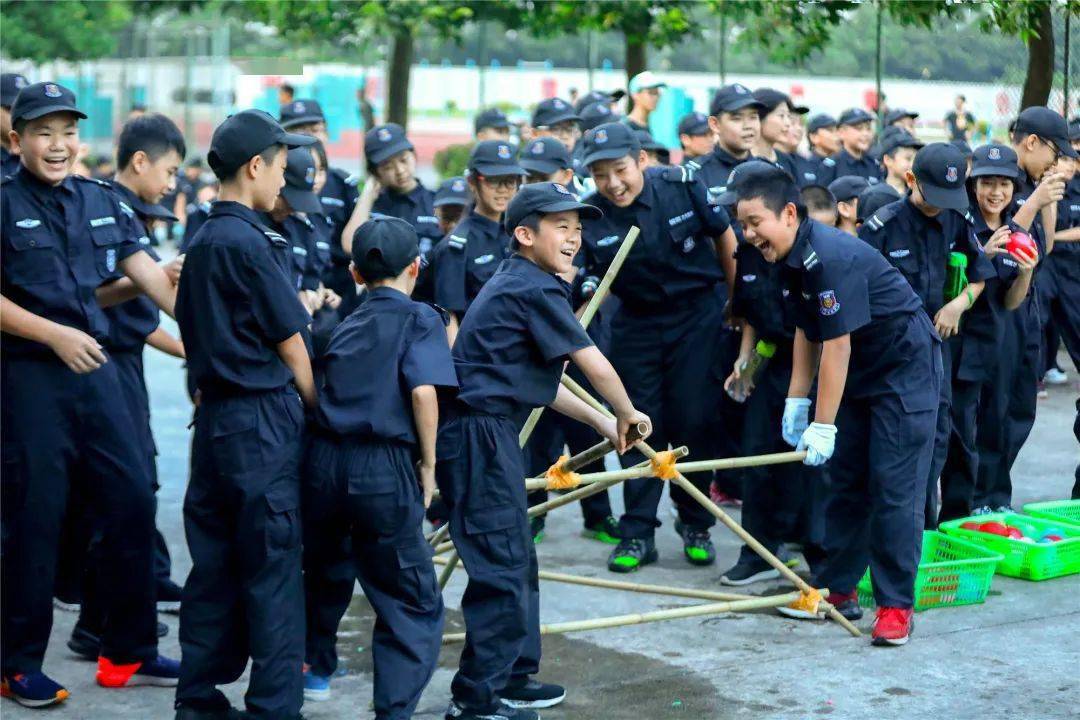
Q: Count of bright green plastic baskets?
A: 3